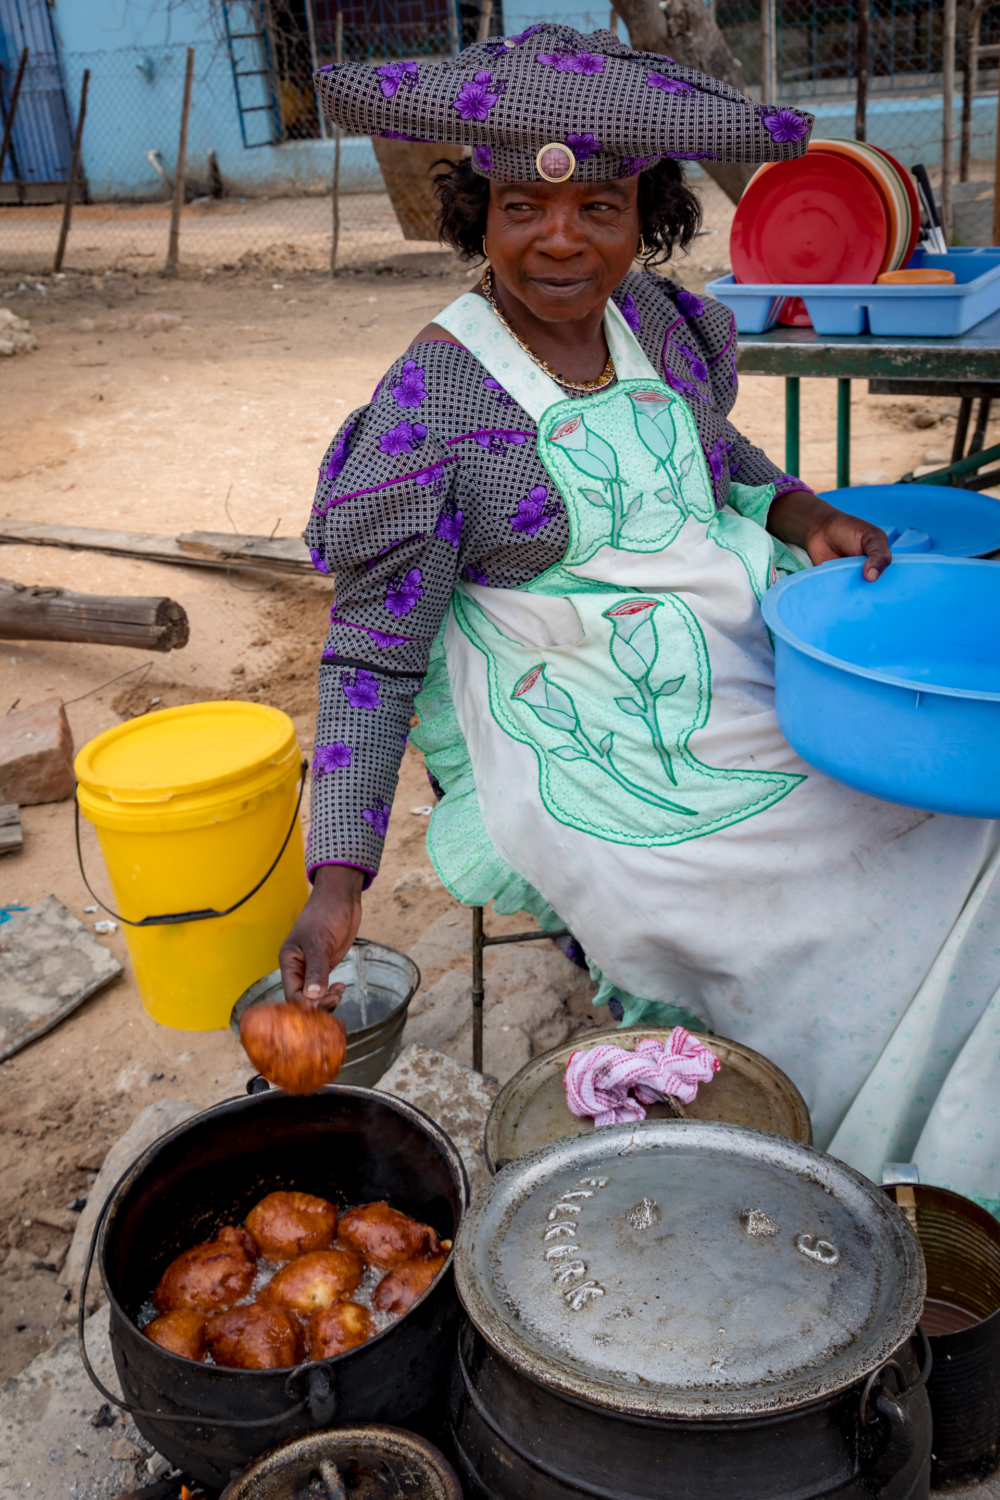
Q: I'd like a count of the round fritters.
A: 9